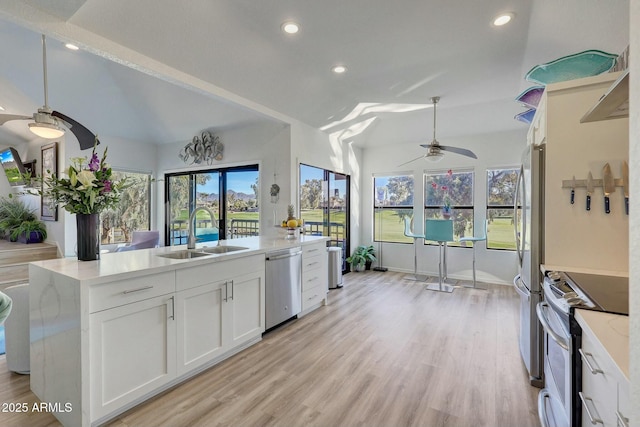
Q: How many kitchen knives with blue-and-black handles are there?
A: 4